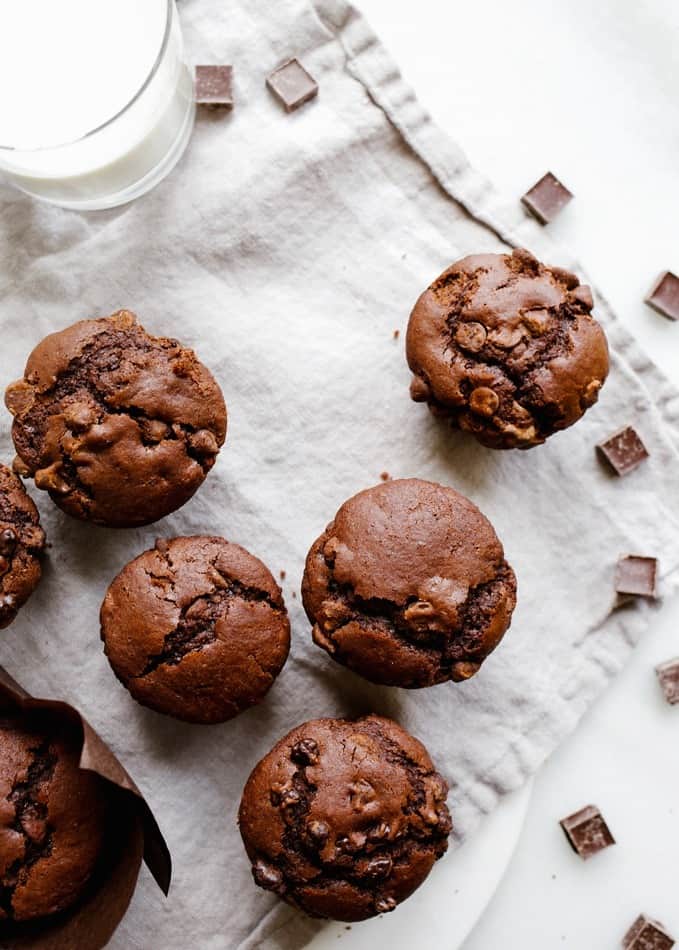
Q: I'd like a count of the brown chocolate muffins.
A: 7